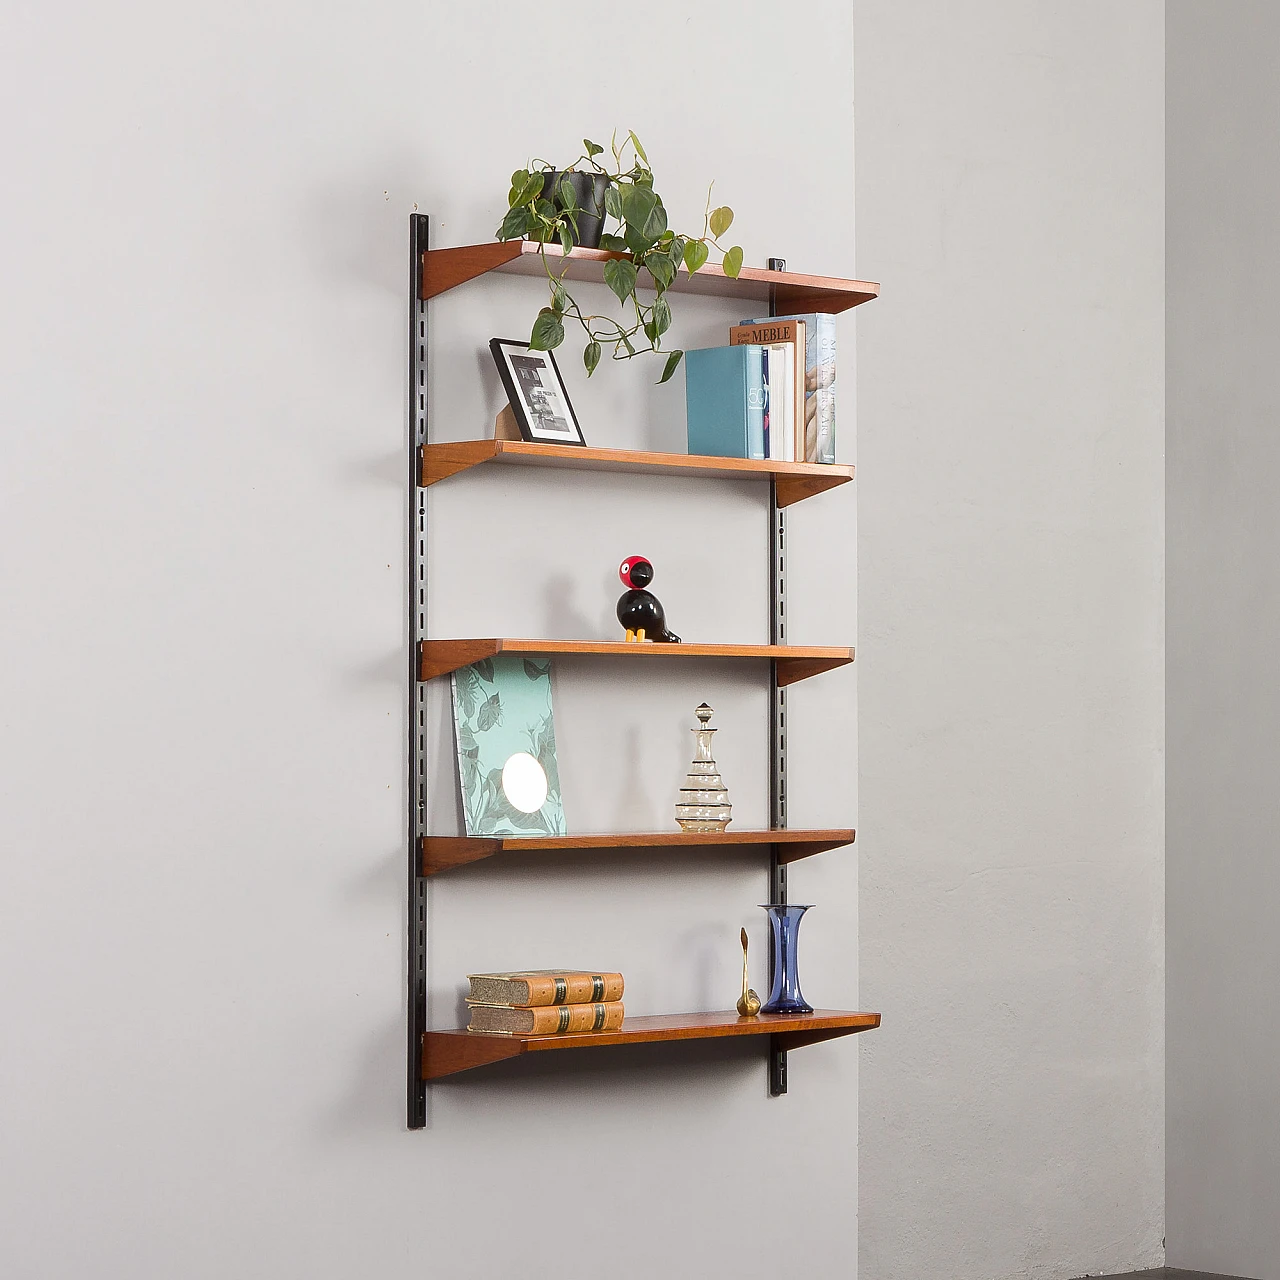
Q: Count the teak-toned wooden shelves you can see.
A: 5